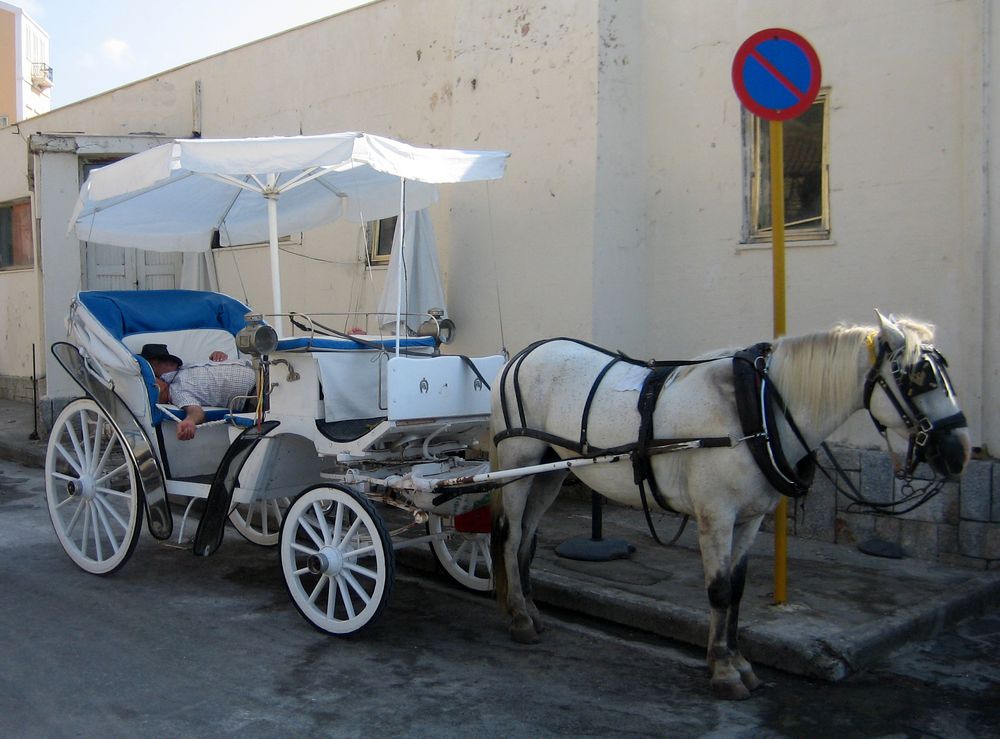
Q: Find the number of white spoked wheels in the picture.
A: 4